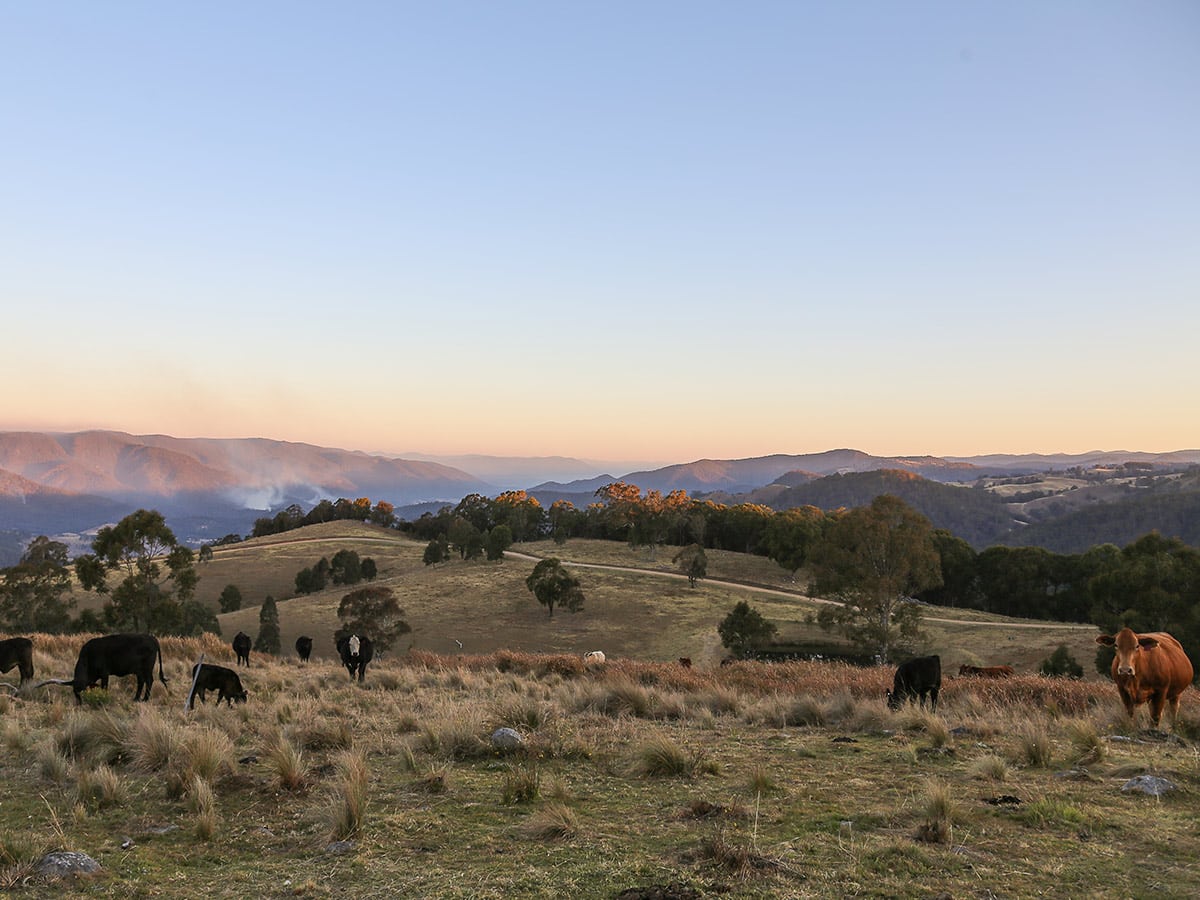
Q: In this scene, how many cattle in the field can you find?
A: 11